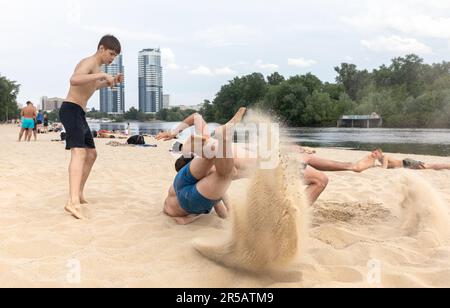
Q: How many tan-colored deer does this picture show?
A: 0